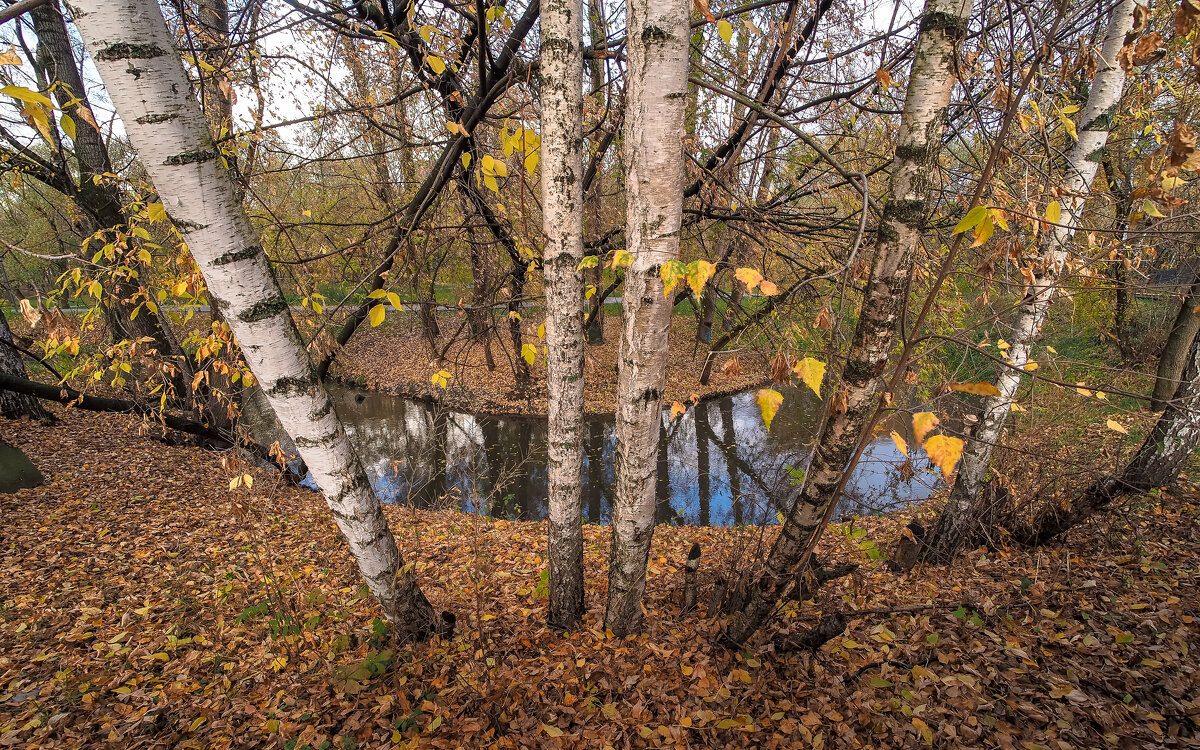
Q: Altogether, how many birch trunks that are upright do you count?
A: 2